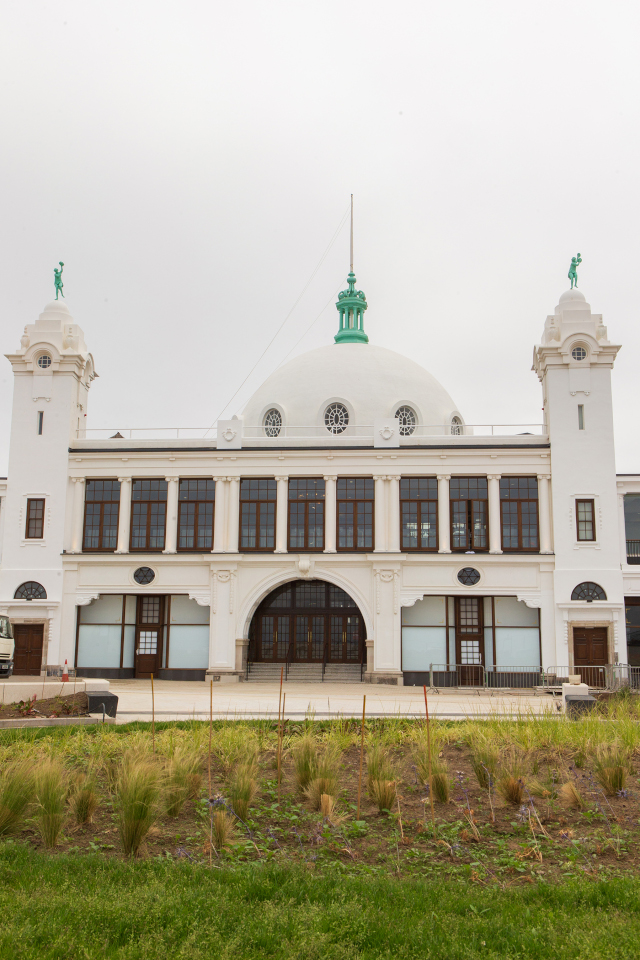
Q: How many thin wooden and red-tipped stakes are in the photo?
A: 6